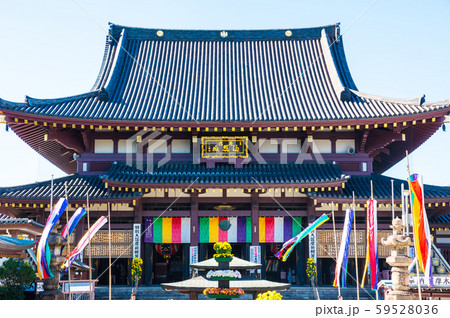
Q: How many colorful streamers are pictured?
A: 7